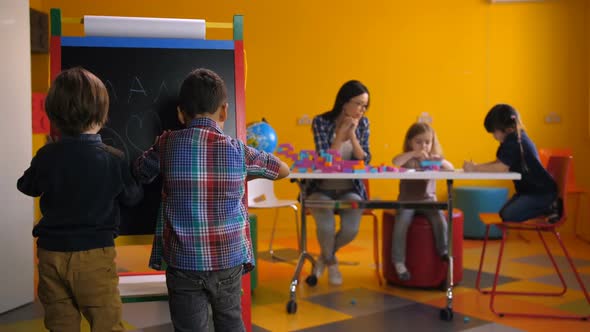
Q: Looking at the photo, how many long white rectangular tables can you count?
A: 1